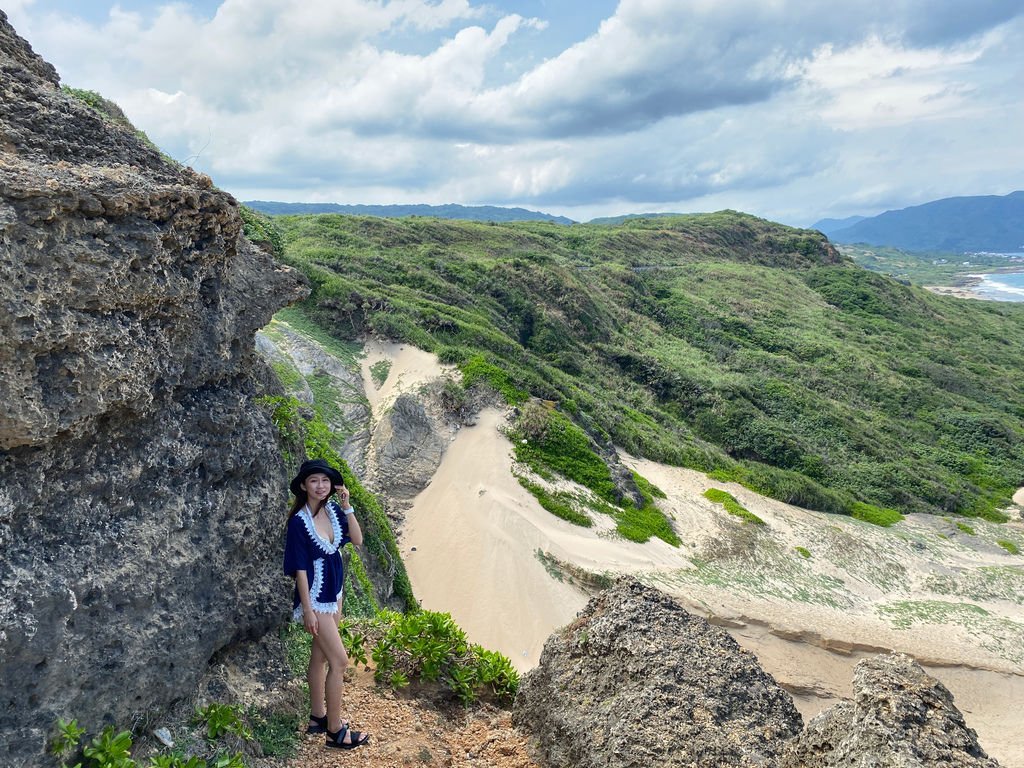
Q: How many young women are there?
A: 1